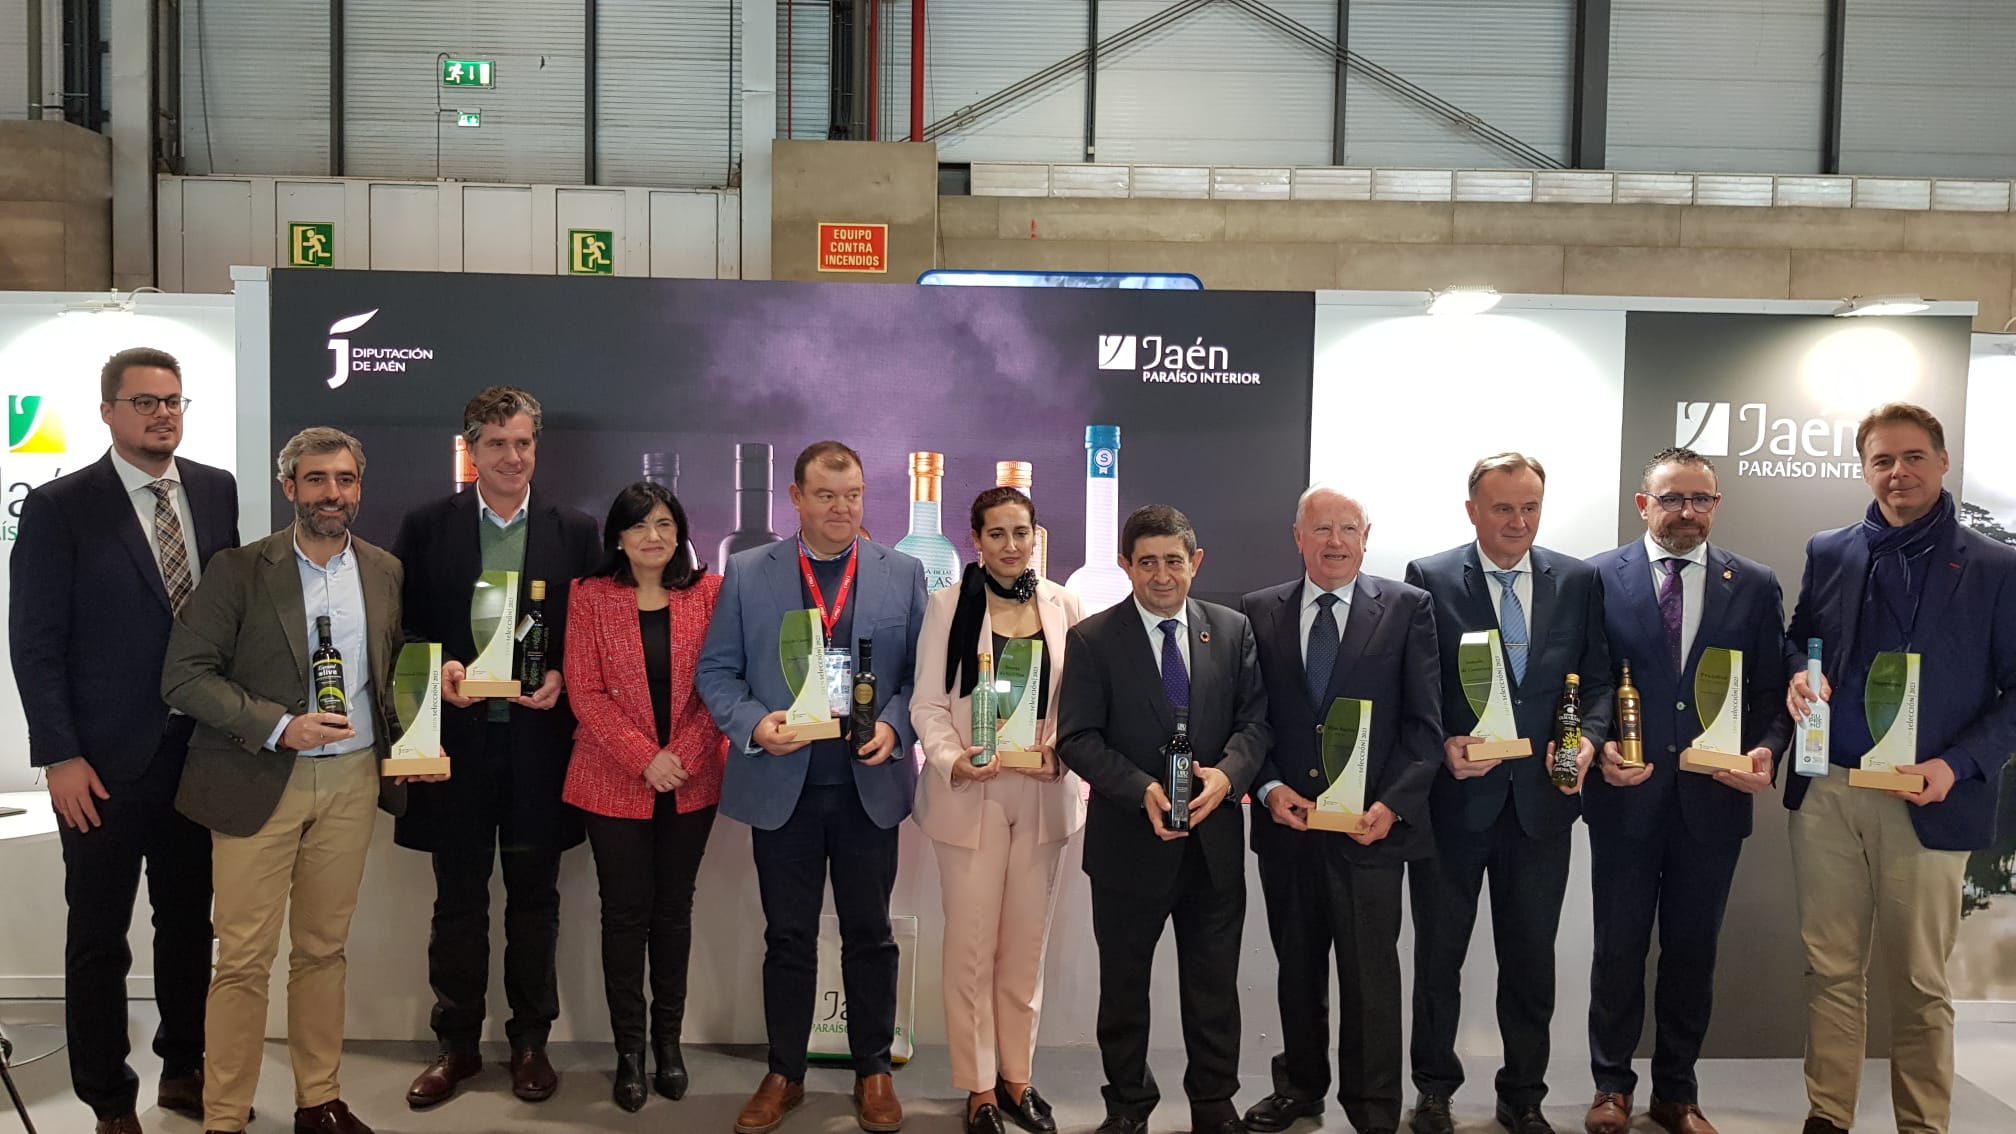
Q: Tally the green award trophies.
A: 8